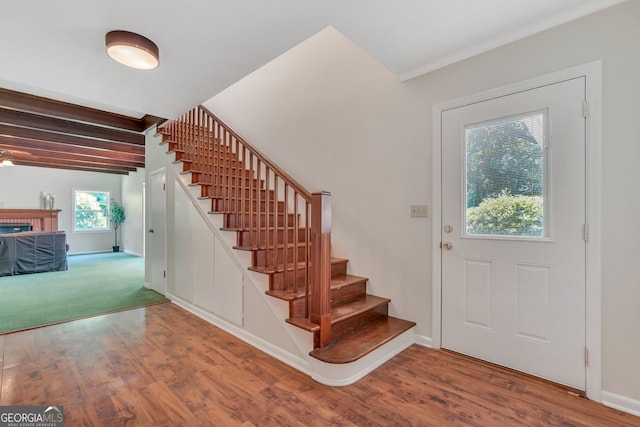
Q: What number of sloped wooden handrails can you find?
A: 1